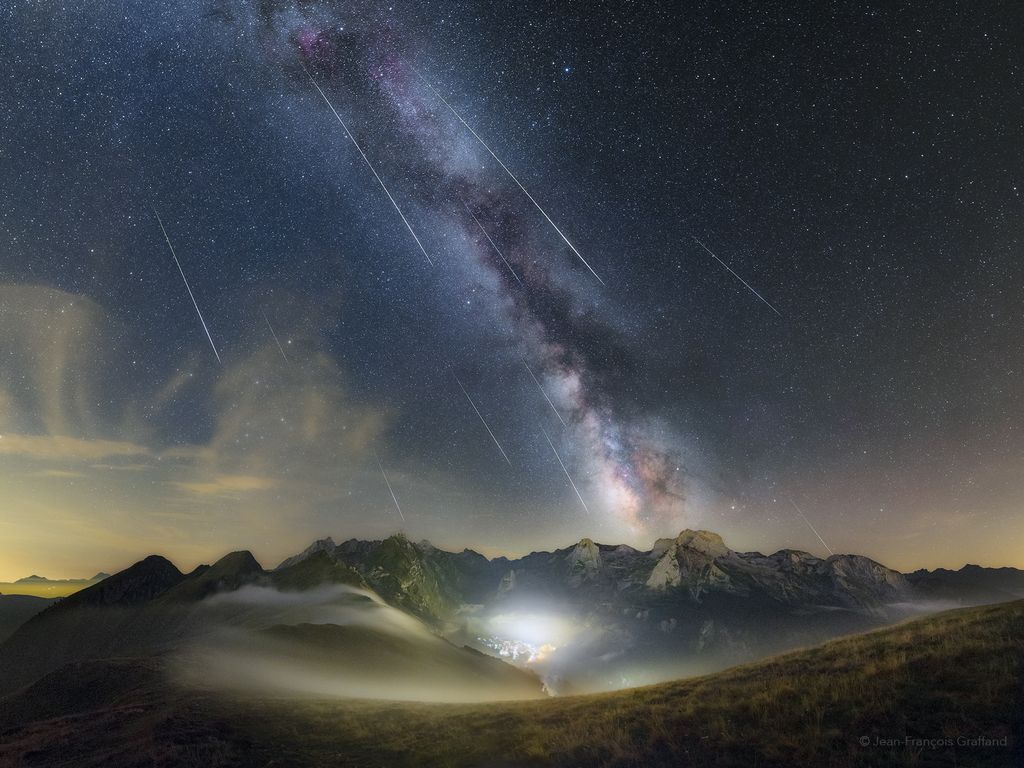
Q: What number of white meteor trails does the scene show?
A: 11